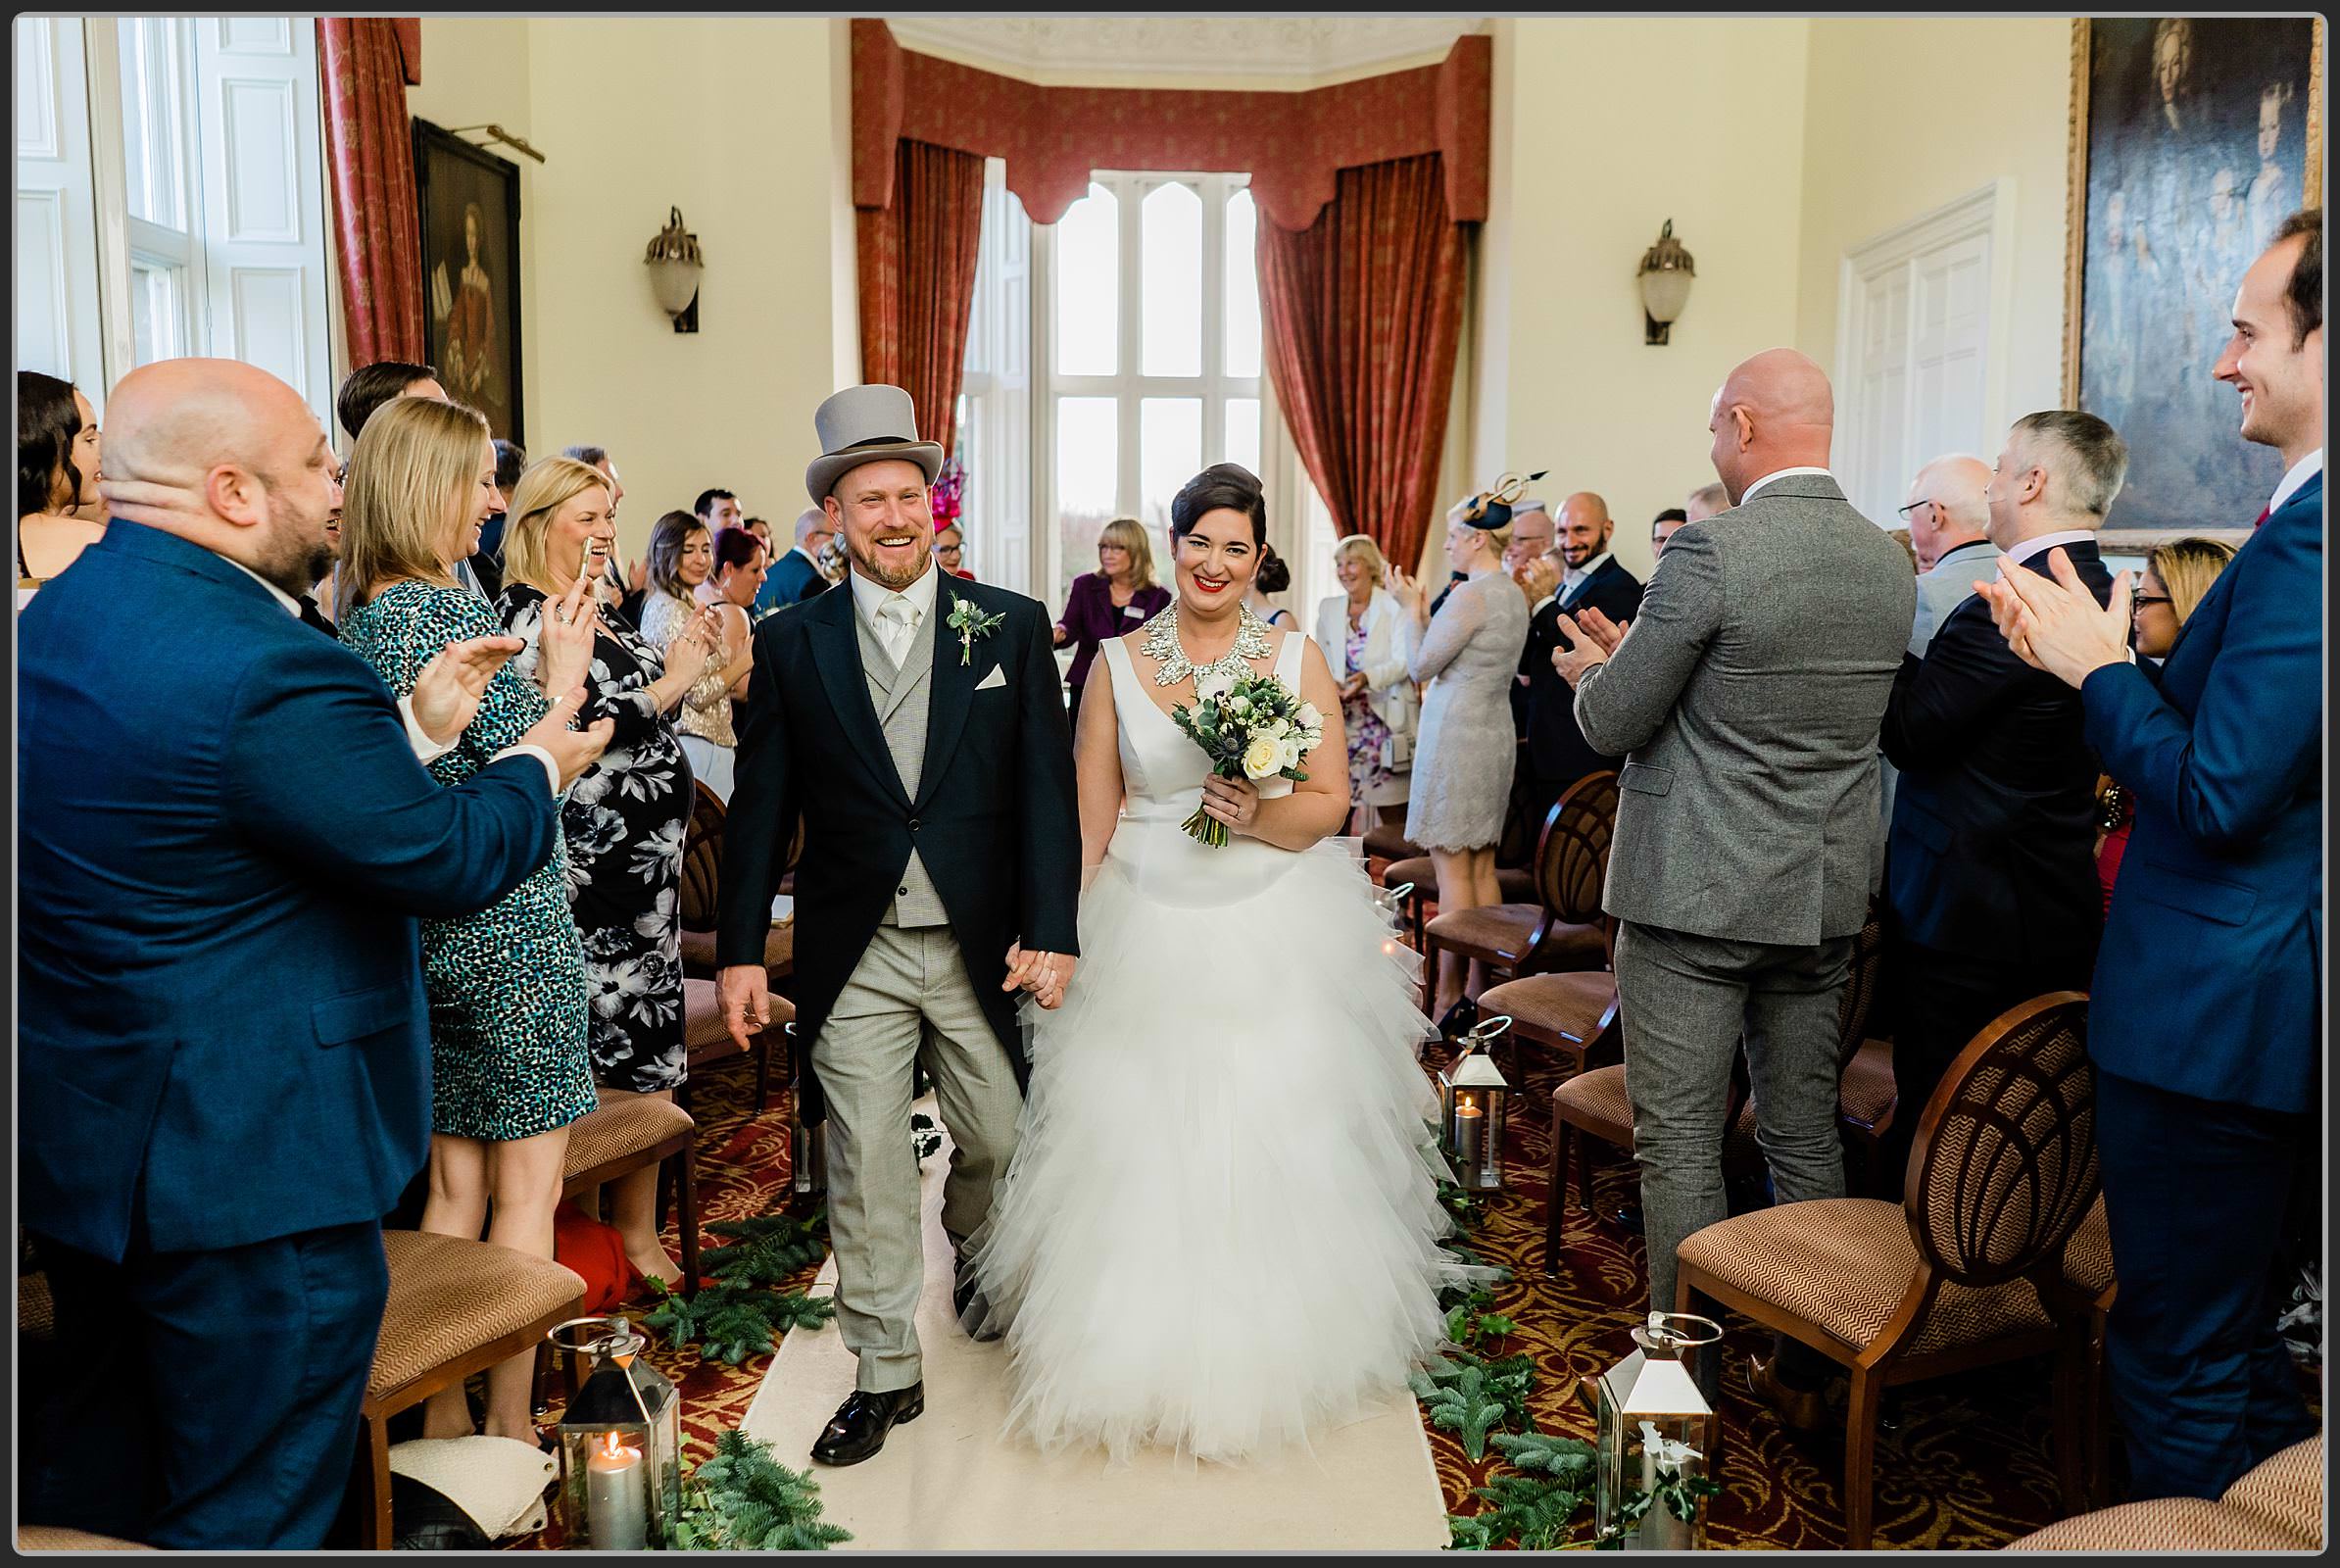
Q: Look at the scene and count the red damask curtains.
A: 3